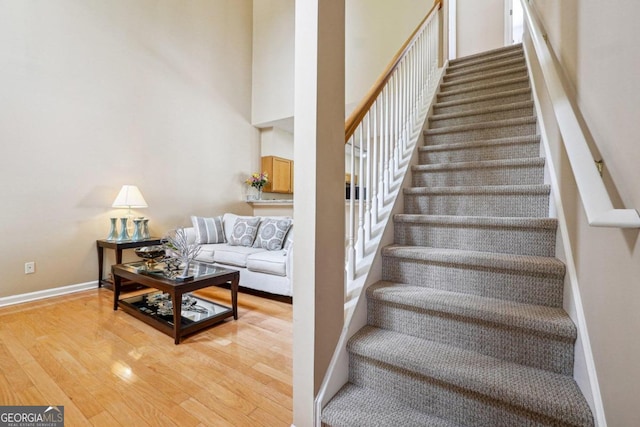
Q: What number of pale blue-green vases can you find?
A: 4